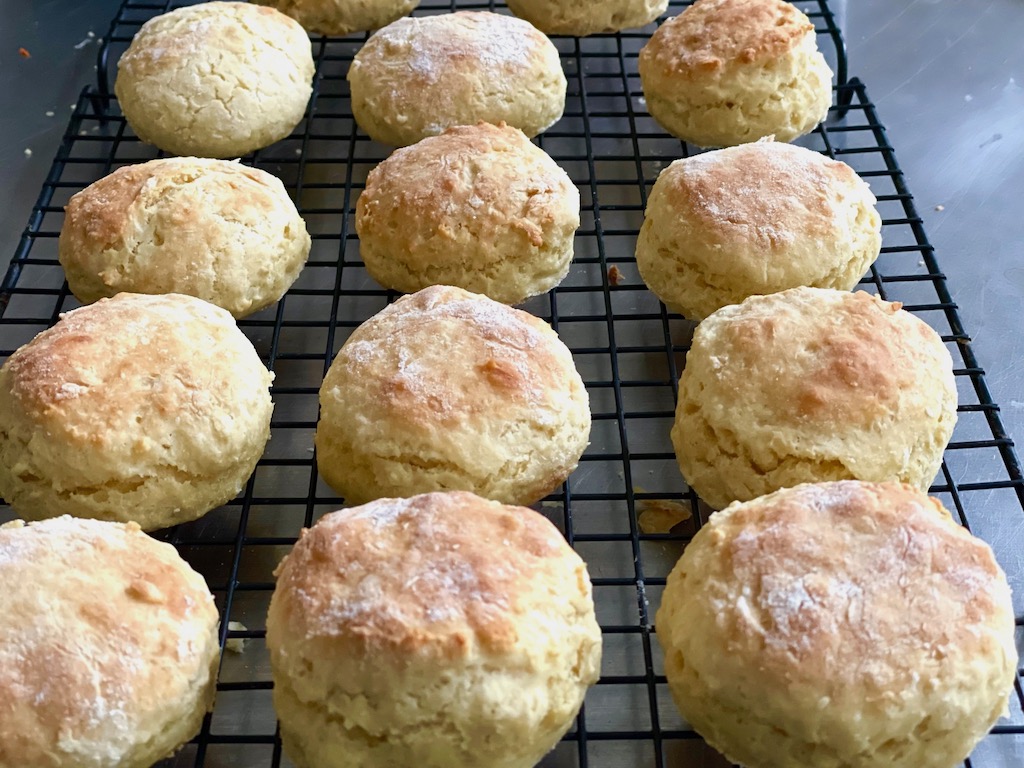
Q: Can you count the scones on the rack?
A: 14